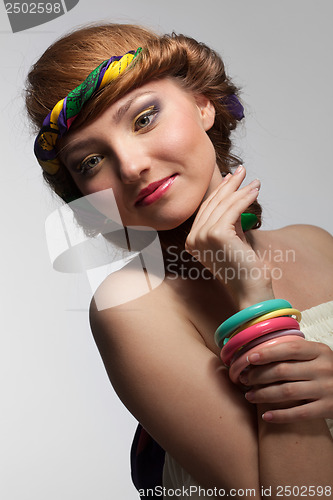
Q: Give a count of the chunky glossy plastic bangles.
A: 5